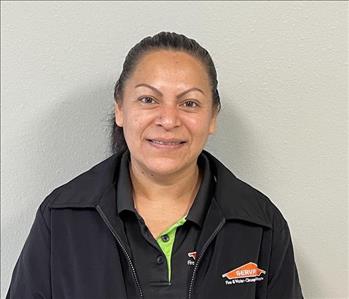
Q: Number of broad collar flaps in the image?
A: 2